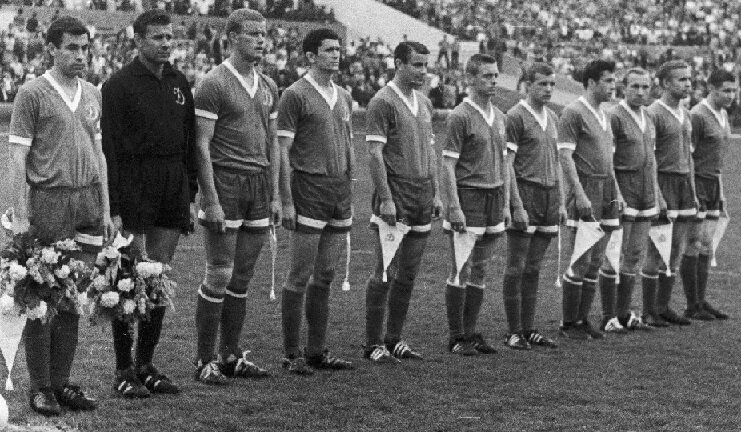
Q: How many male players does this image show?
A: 11